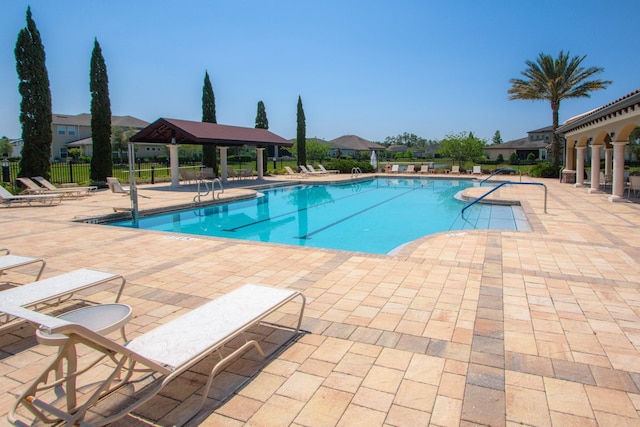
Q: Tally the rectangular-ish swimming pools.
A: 1